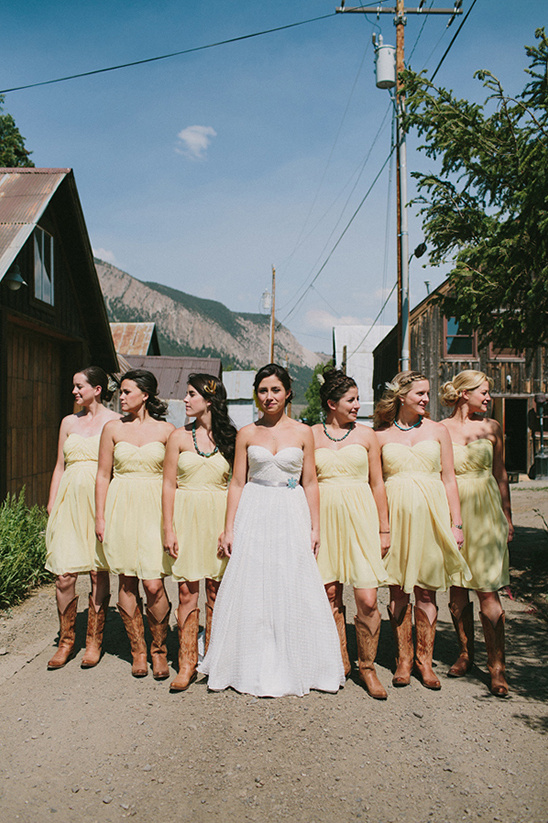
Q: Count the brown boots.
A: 12